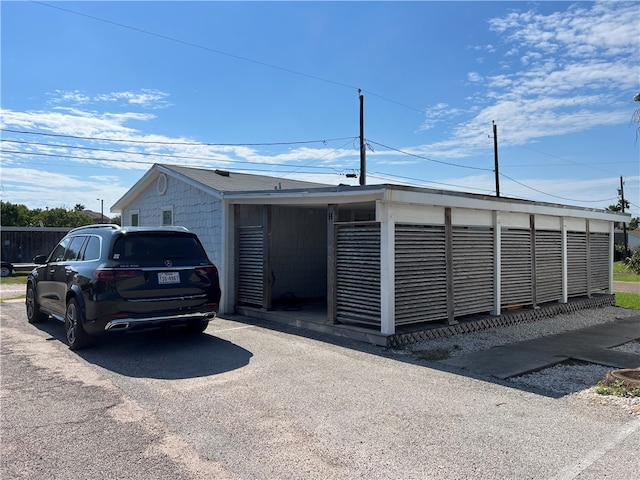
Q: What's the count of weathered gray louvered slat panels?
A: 8